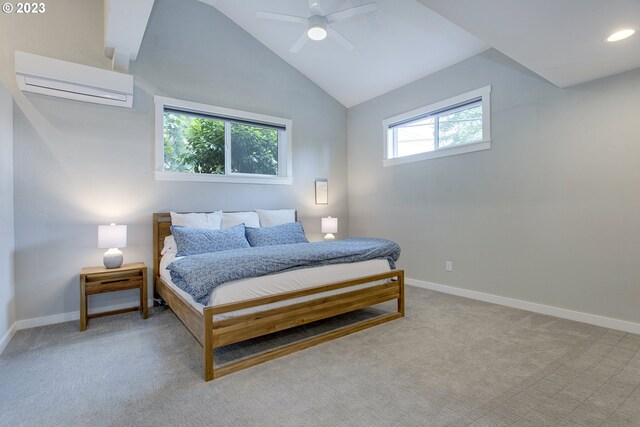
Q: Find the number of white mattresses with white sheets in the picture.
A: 1